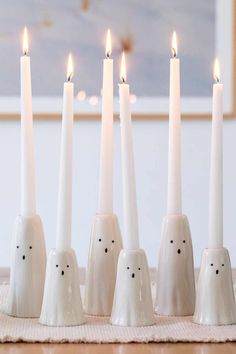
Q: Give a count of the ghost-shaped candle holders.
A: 6